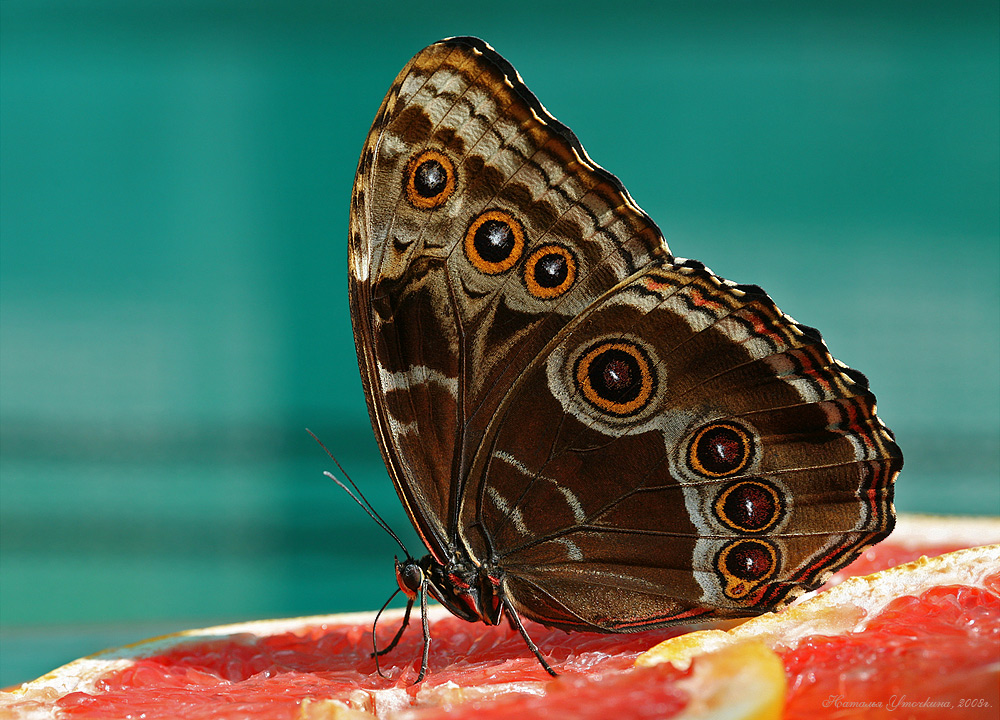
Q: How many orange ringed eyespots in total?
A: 7